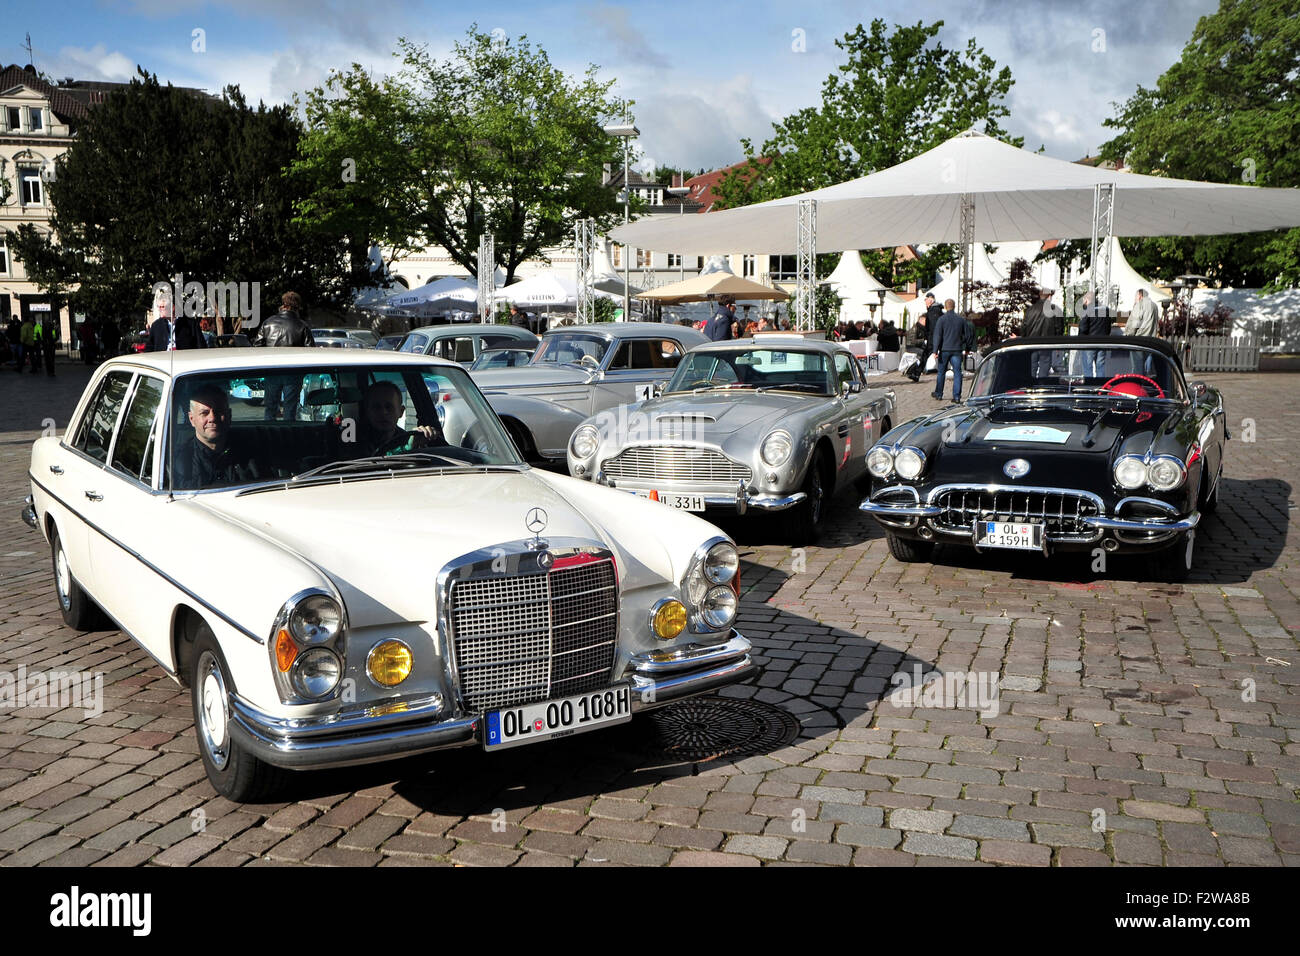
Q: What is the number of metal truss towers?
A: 5